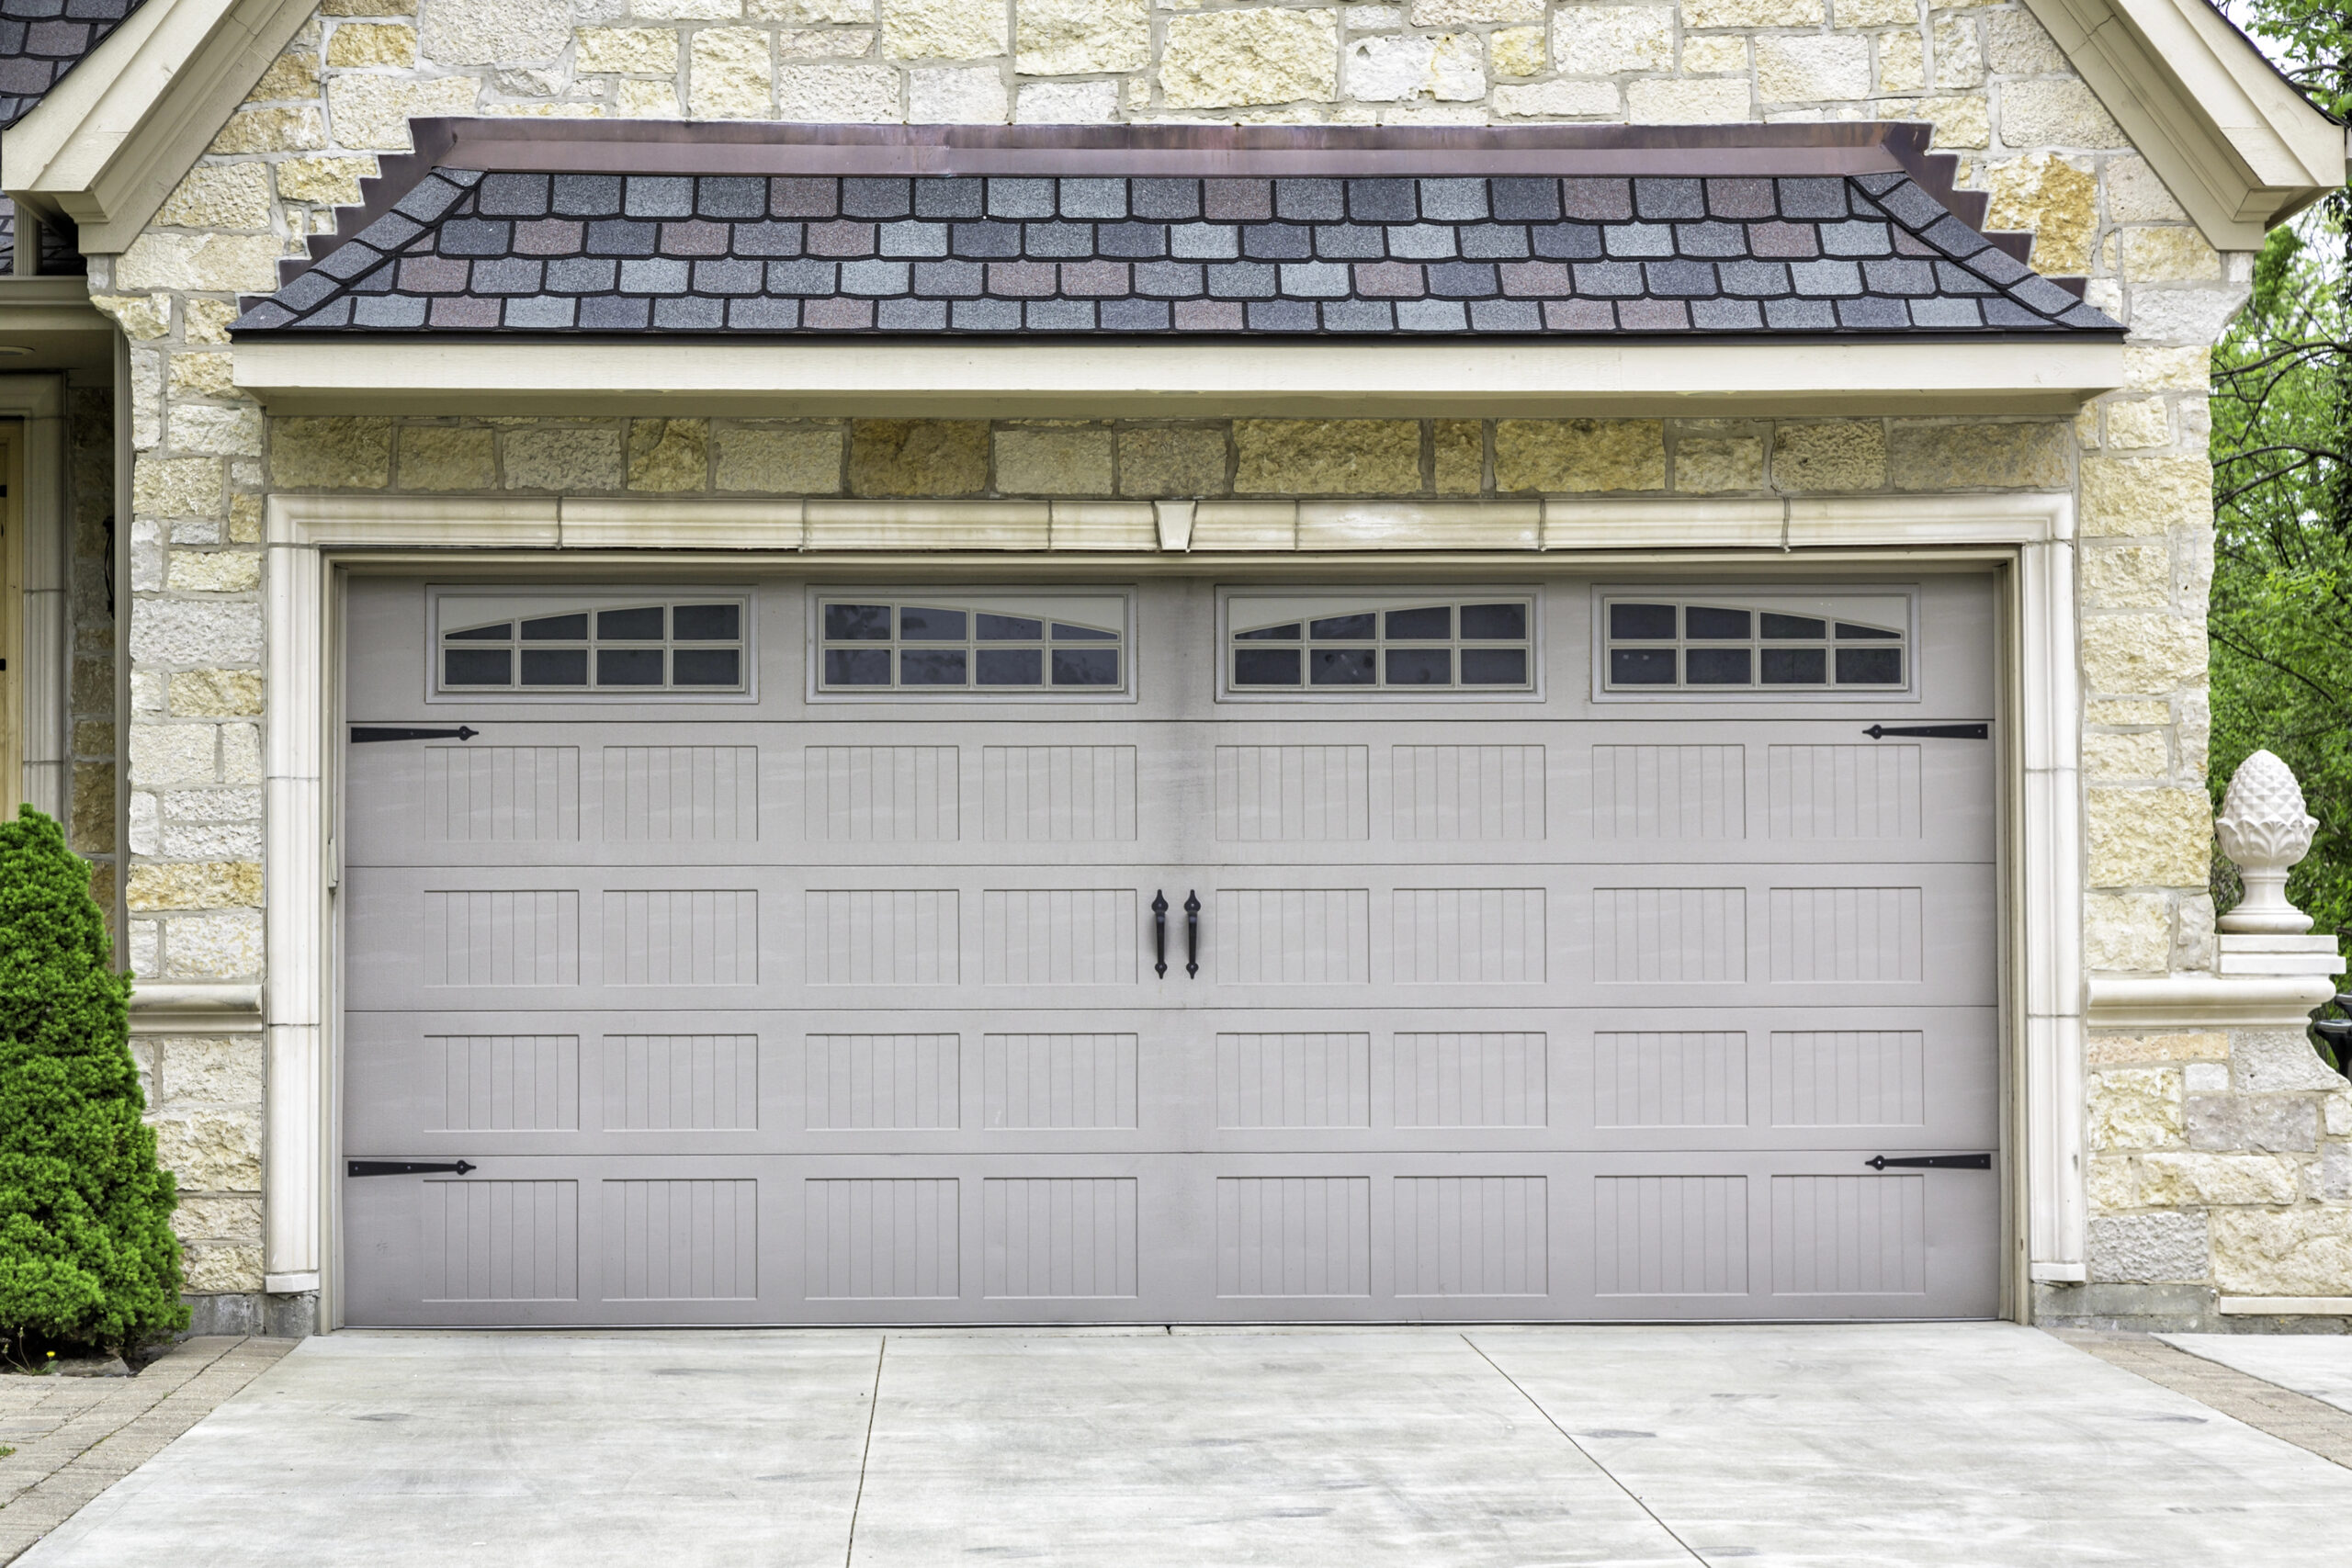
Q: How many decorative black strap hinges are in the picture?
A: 4